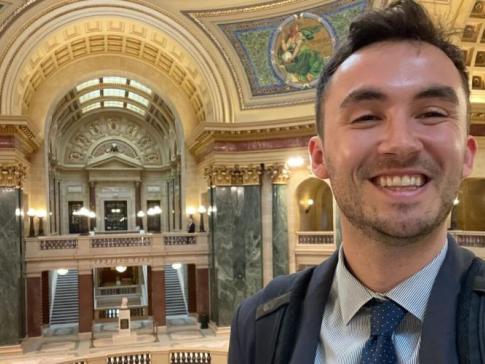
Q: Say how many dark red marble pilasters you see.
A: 4